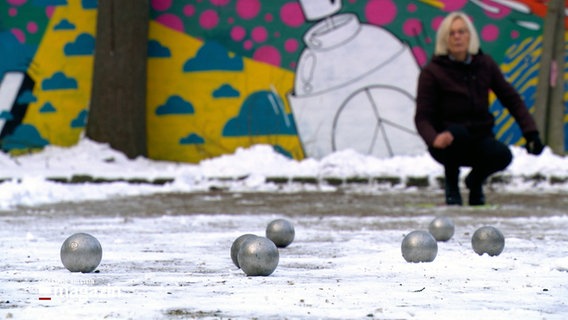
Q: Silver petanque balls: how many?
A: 7